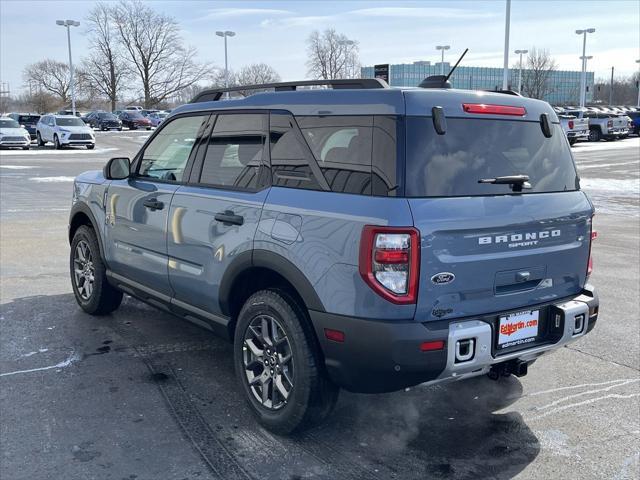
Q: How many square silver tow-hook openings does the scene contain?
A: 2